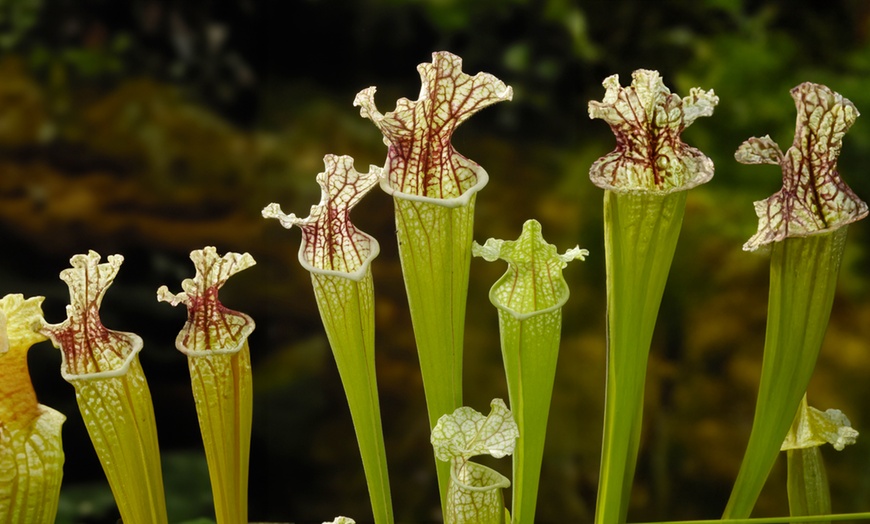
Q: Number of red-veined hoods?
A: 6